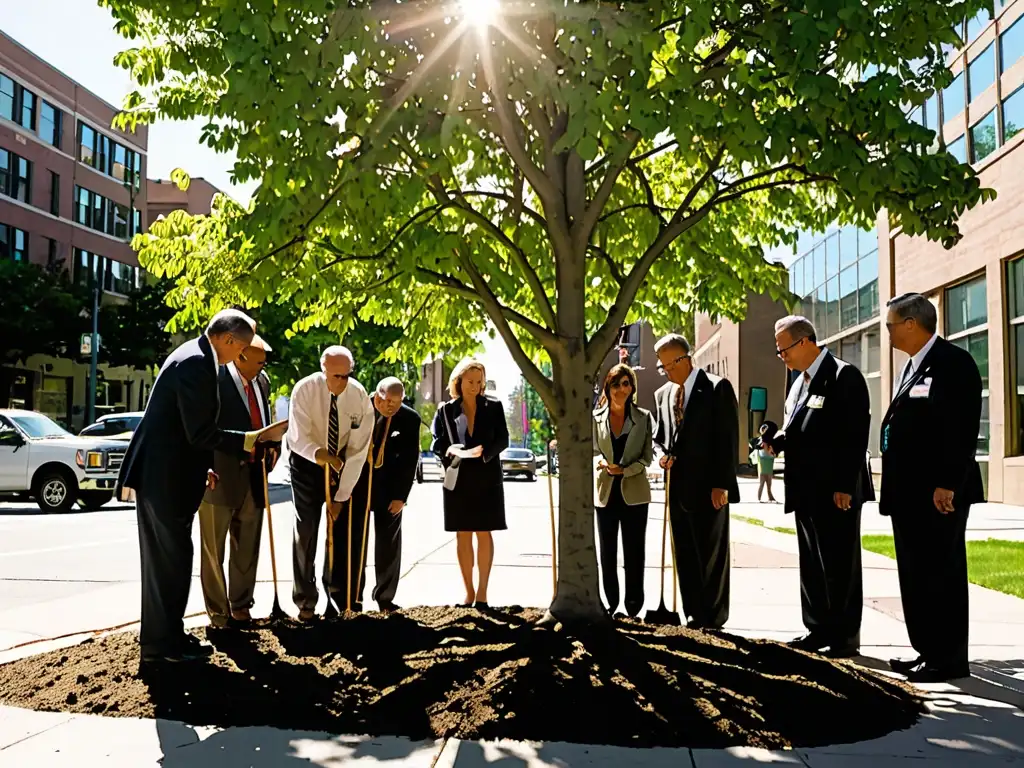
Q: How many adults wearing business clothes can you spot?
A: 9